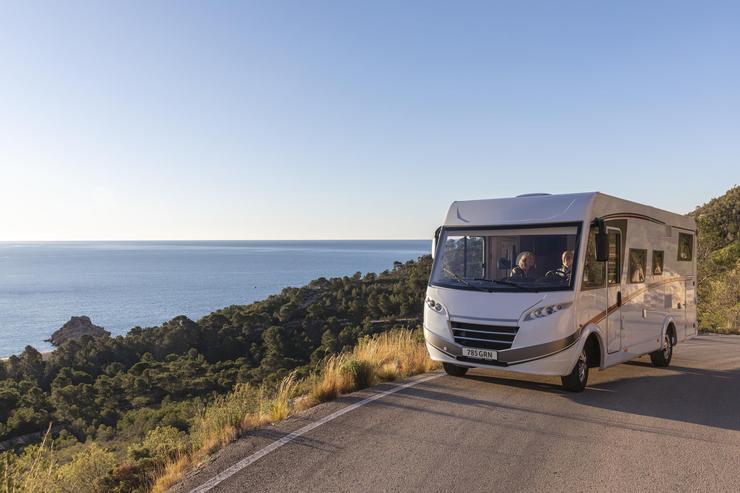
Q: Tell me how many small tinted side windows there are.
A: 3